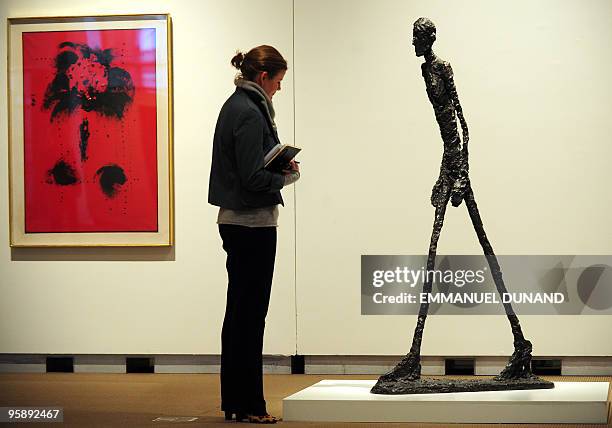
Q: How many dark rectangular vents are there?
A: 4